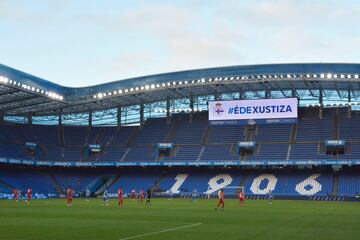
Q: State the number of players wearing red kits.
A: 8